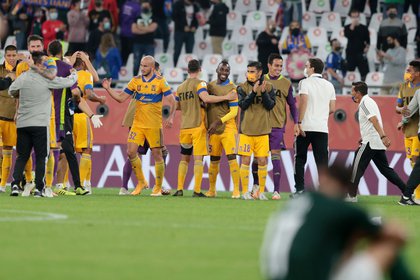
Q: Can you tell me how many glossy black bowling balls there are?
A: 0